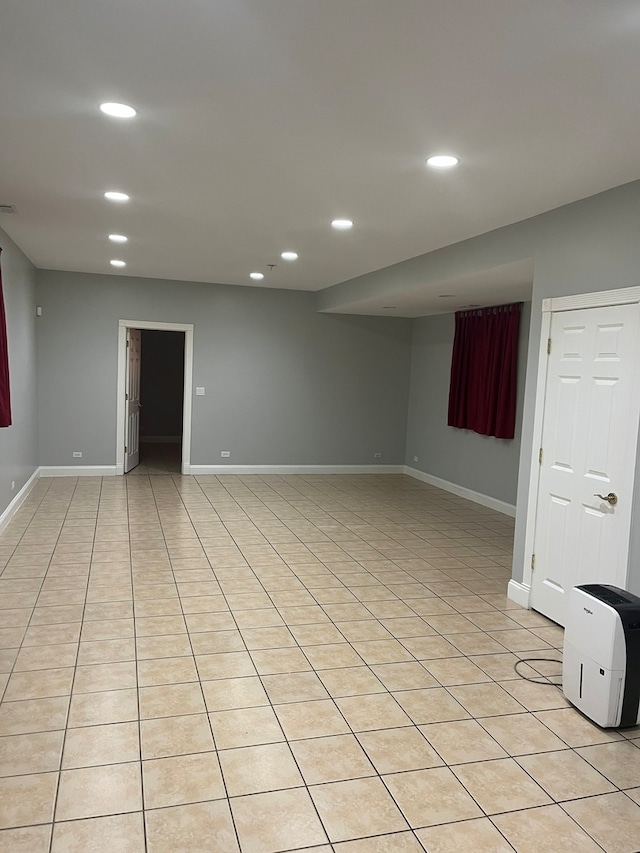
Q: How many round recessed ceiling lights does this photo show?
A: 8